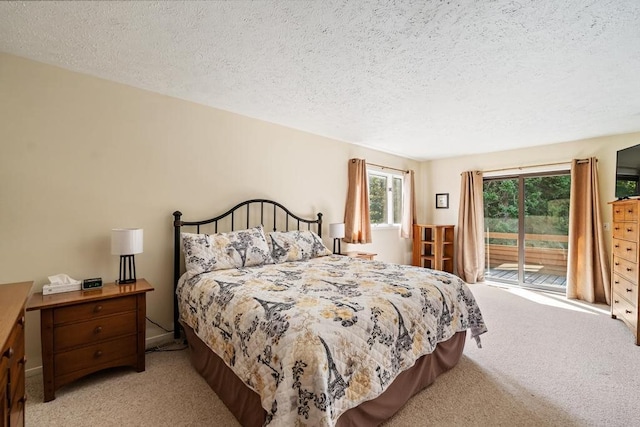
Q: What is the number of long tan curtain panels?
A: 2